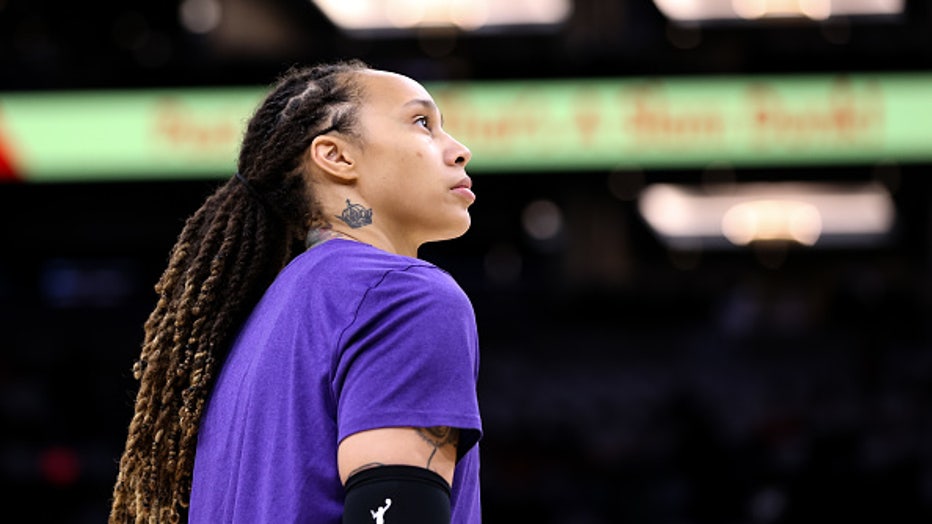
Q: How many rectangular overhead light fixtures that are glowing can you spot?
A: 3